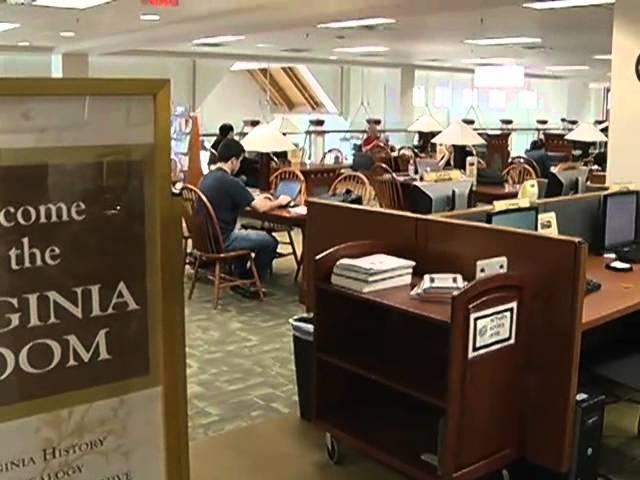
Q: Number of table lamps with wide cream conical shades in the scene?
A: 5